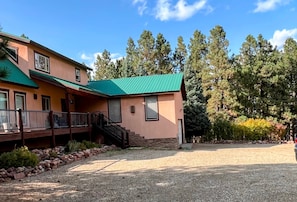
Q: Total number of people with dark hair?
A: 0